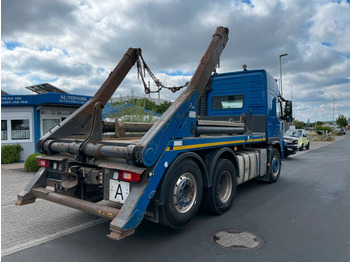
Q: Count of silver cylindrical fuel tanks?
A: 1